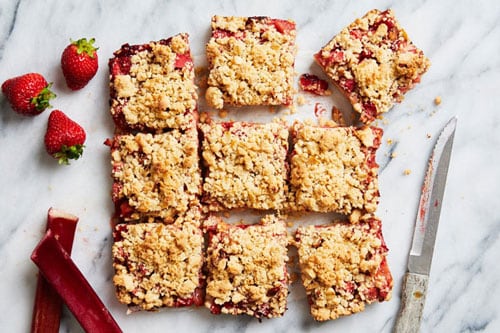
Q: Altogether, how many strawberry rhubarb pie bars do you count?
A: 9